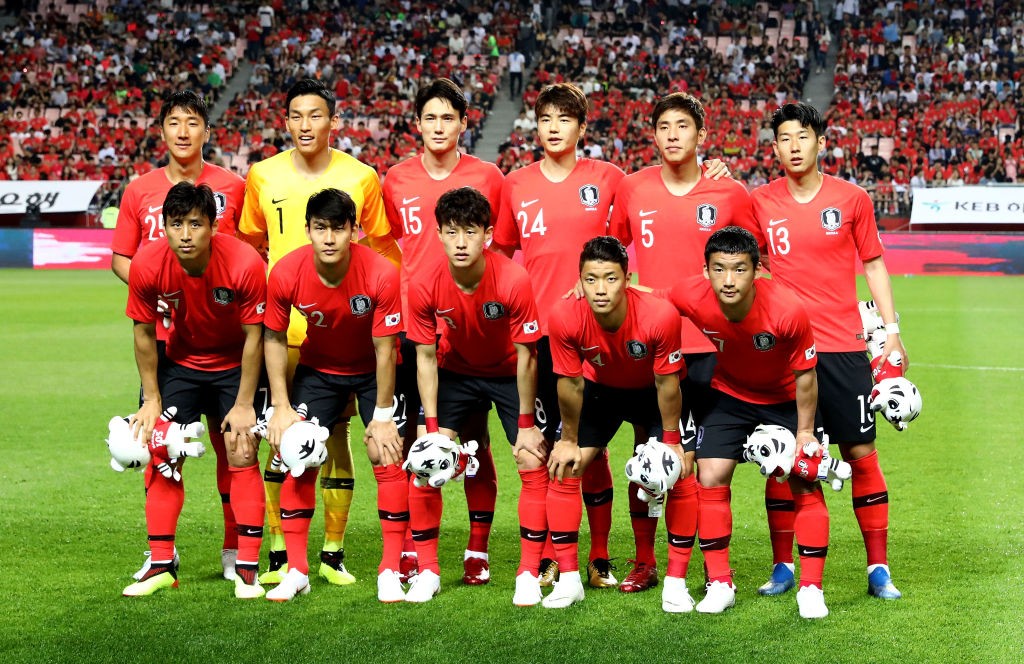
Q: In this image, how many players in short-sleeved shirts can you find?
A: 10